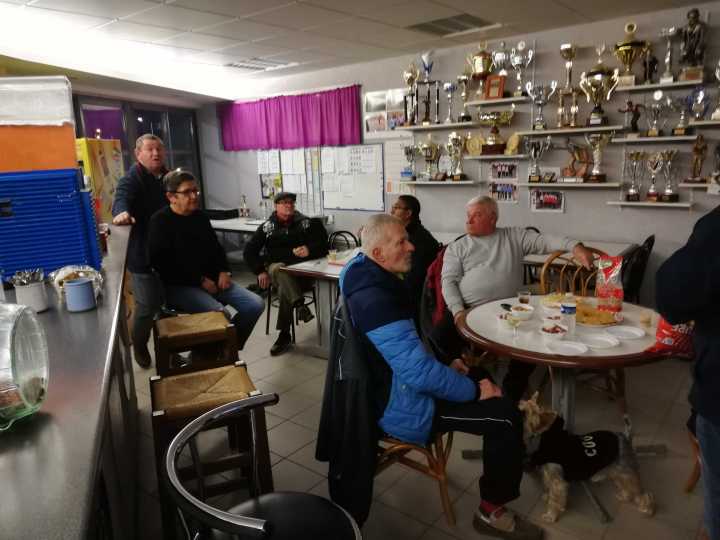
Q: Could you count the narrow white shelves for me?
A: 11